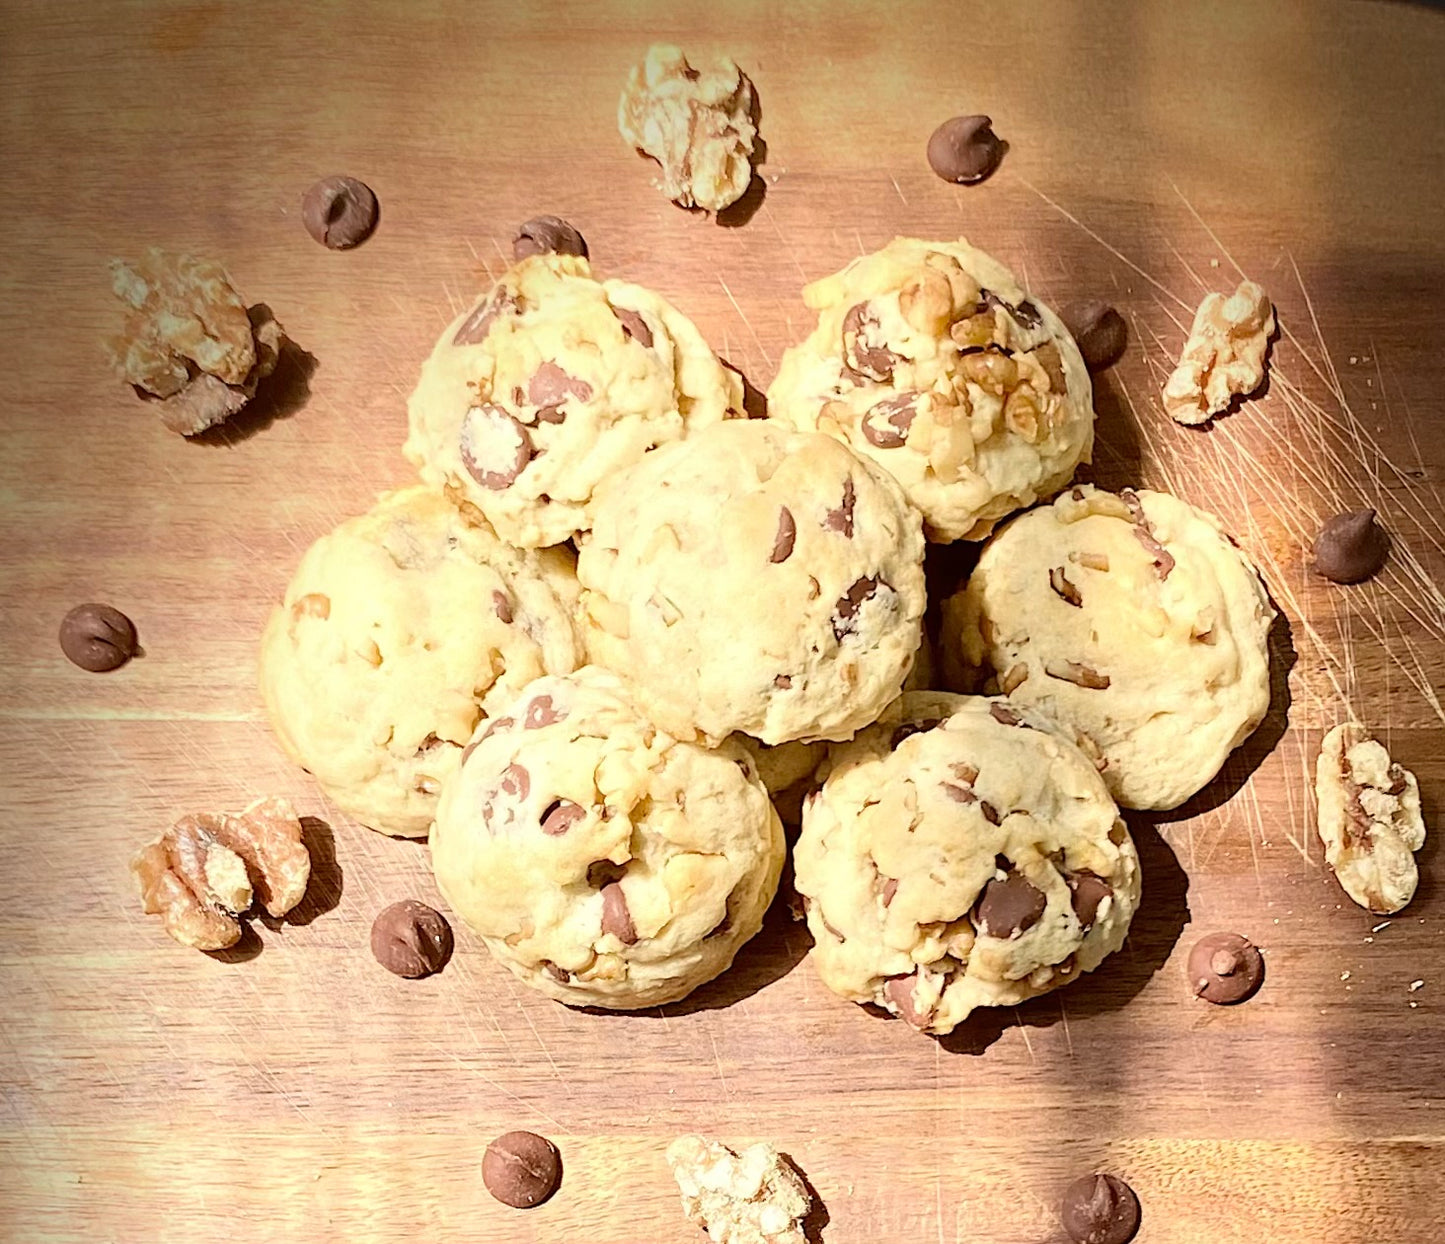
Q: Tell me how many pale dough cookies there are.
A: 7